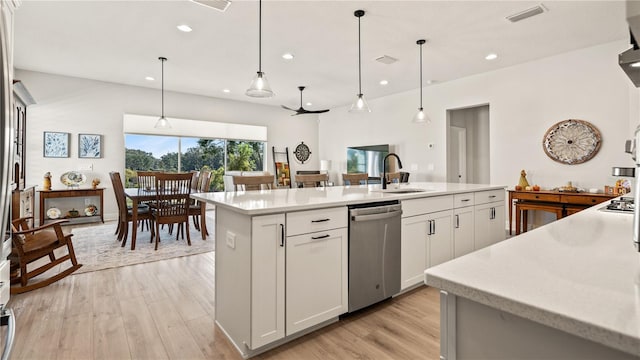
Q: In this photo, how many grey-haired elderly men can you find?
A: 0